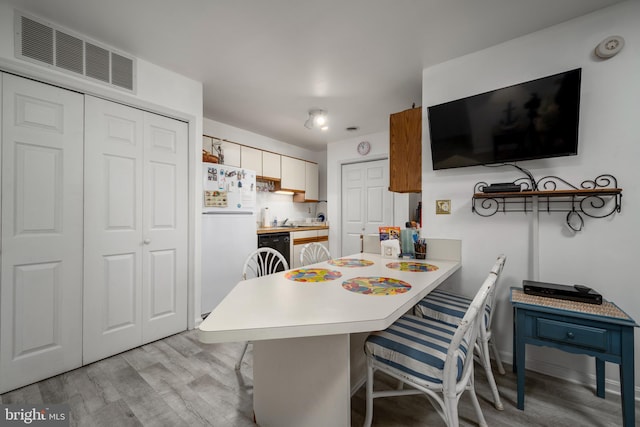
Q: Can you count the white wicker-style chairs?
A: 4